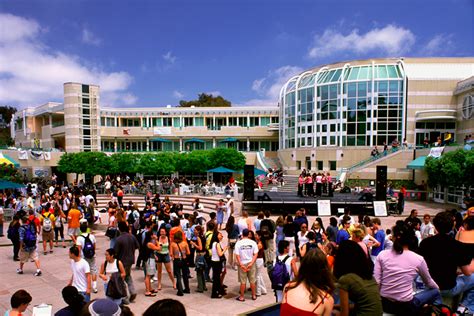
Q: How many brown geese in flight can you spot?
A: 0